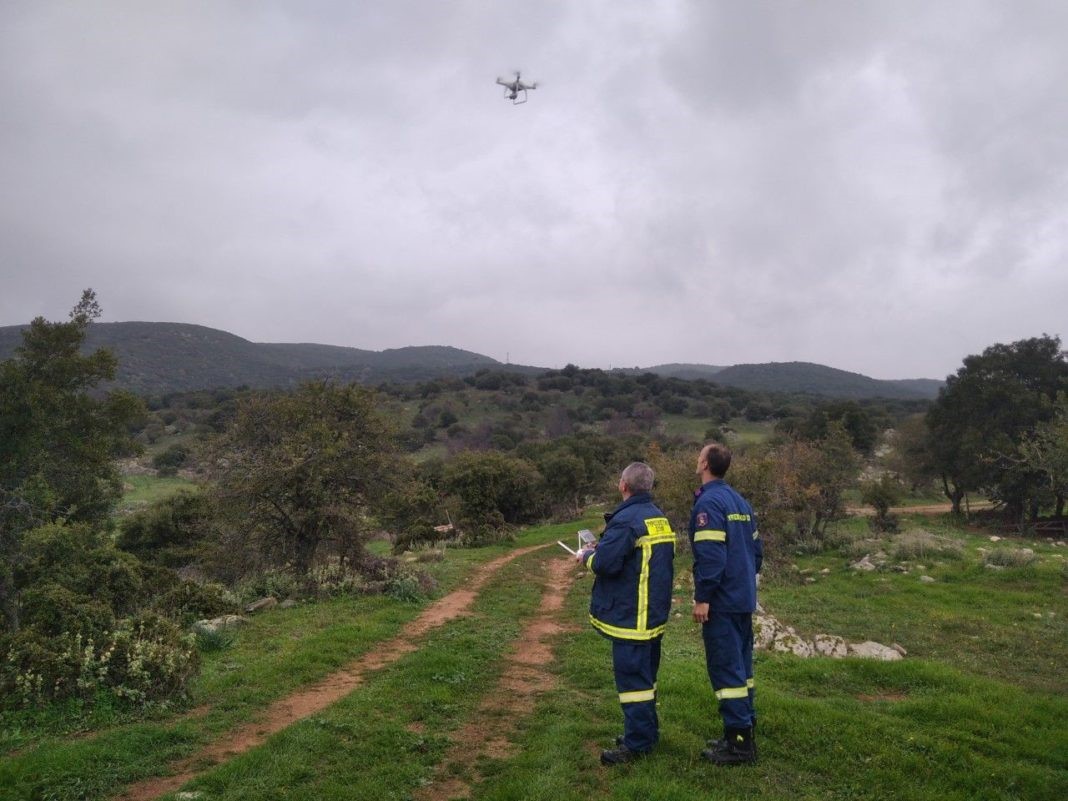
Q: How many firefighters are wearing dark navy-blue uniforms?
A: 2